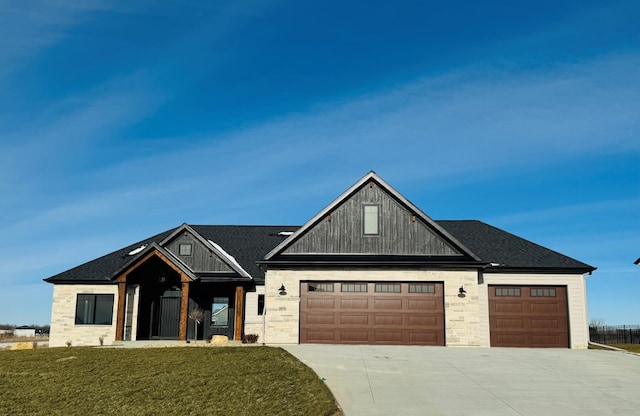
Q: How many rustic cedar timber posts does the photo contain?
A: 3